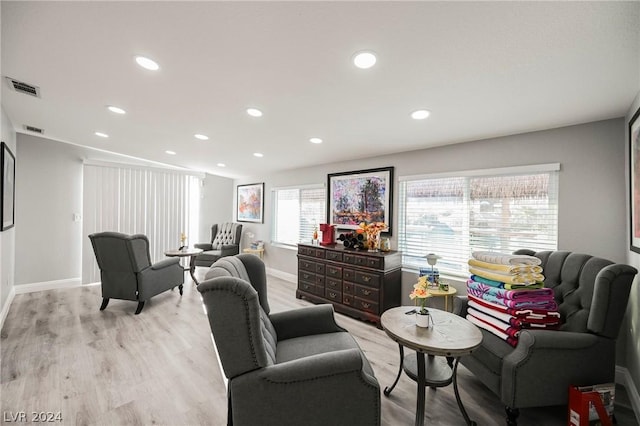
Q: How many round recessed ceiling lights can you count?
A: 11